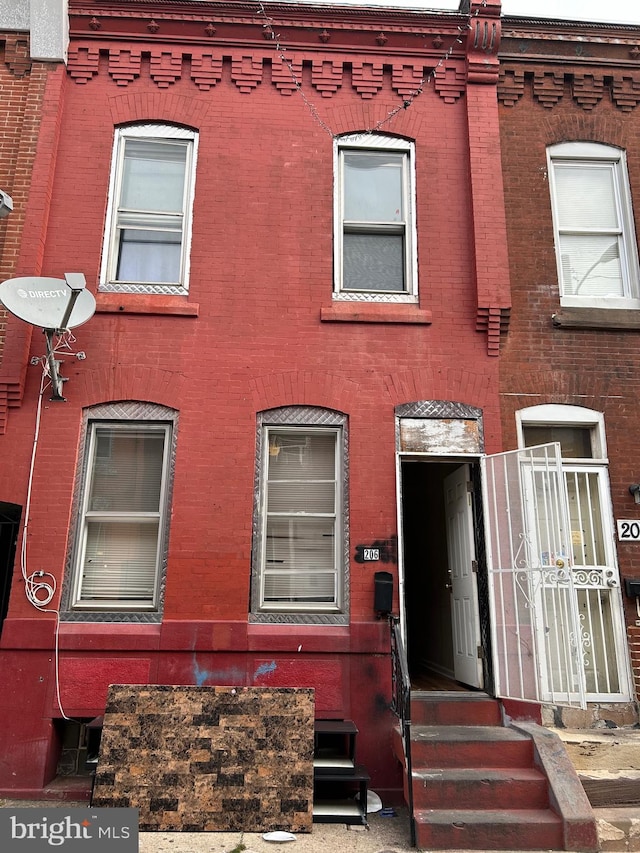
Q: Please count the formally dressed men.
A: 0